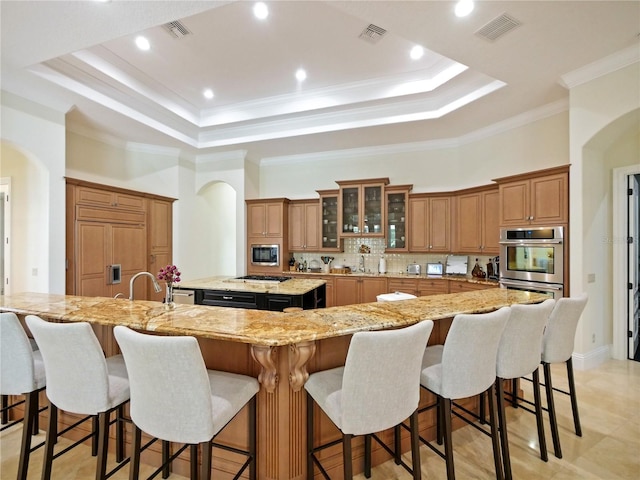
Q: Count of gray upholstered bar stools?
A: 7